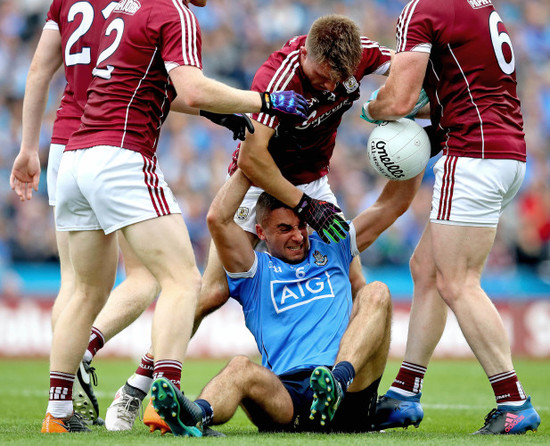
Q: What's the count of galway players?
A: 4